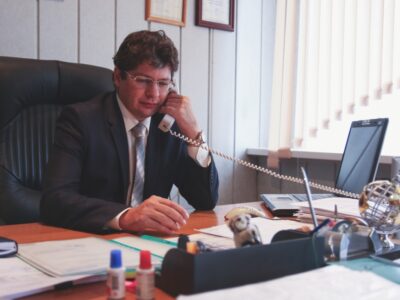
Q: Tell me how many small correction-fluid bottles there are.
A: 2